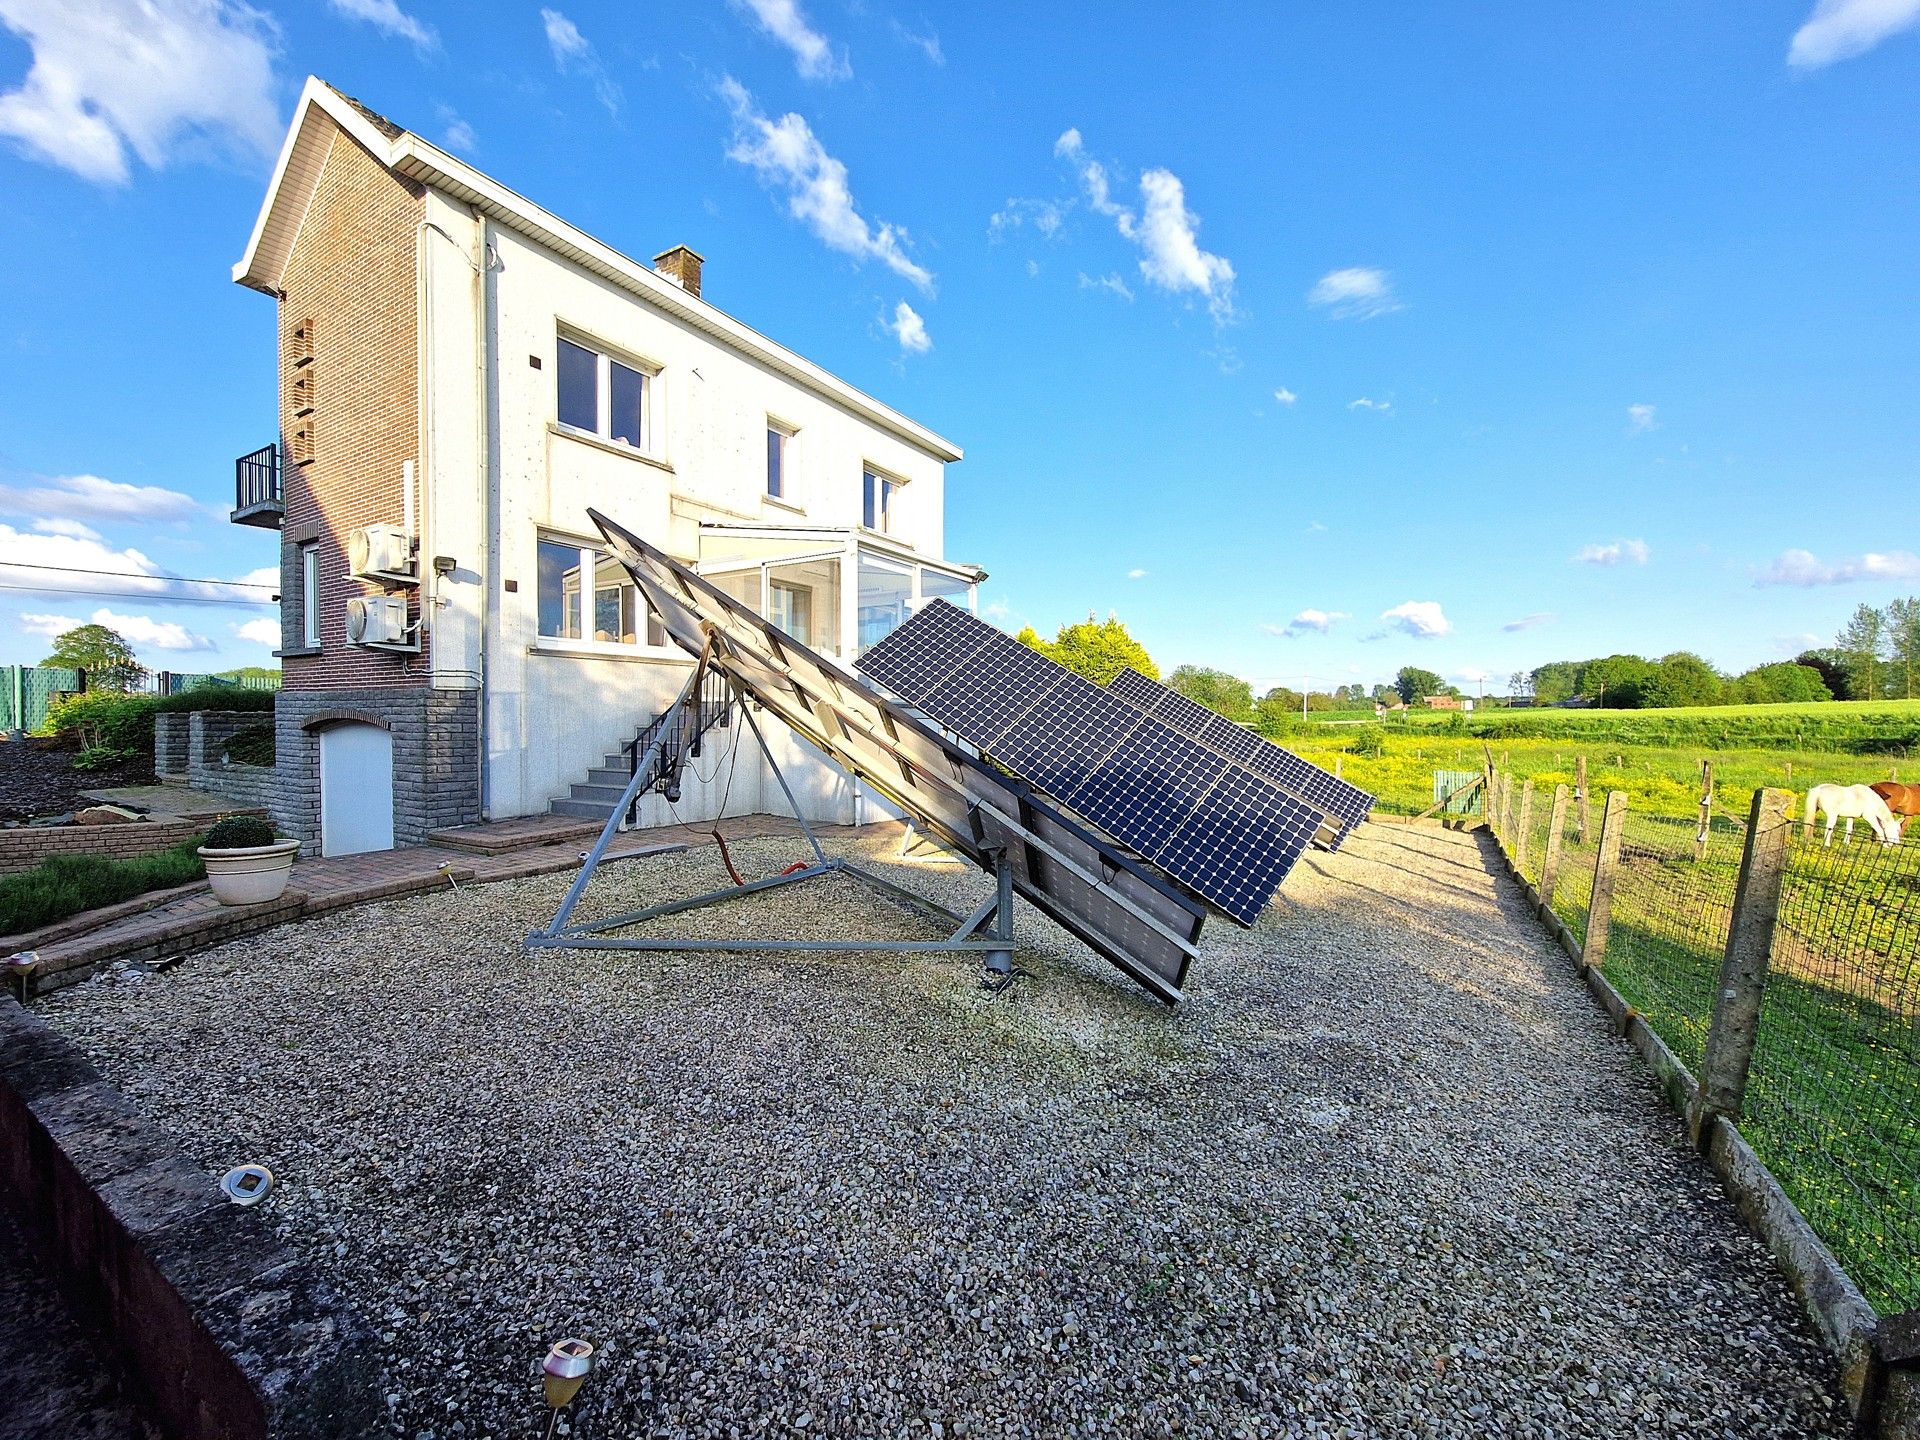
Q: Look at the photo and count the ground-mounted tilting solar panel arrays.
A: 3